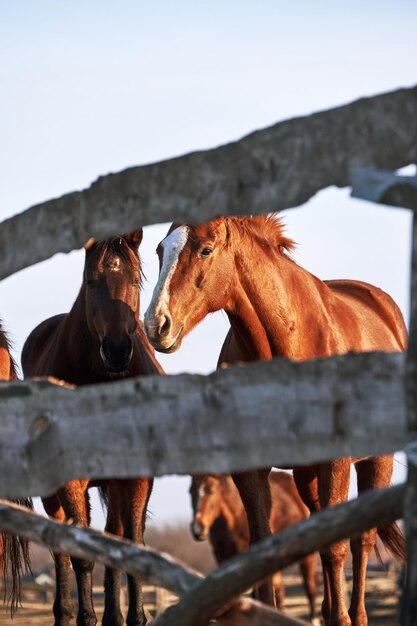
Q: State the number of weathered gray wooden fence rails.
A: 4